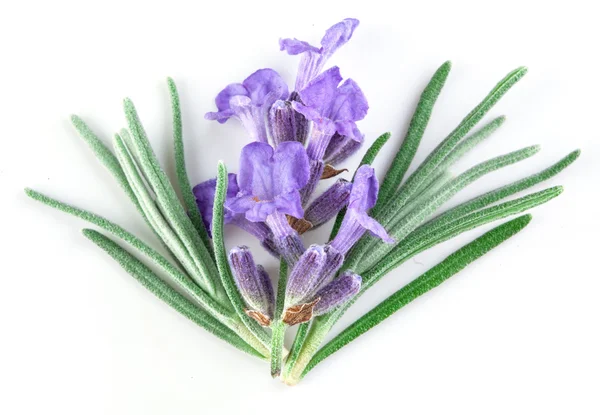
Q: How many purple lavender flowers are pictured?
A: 6